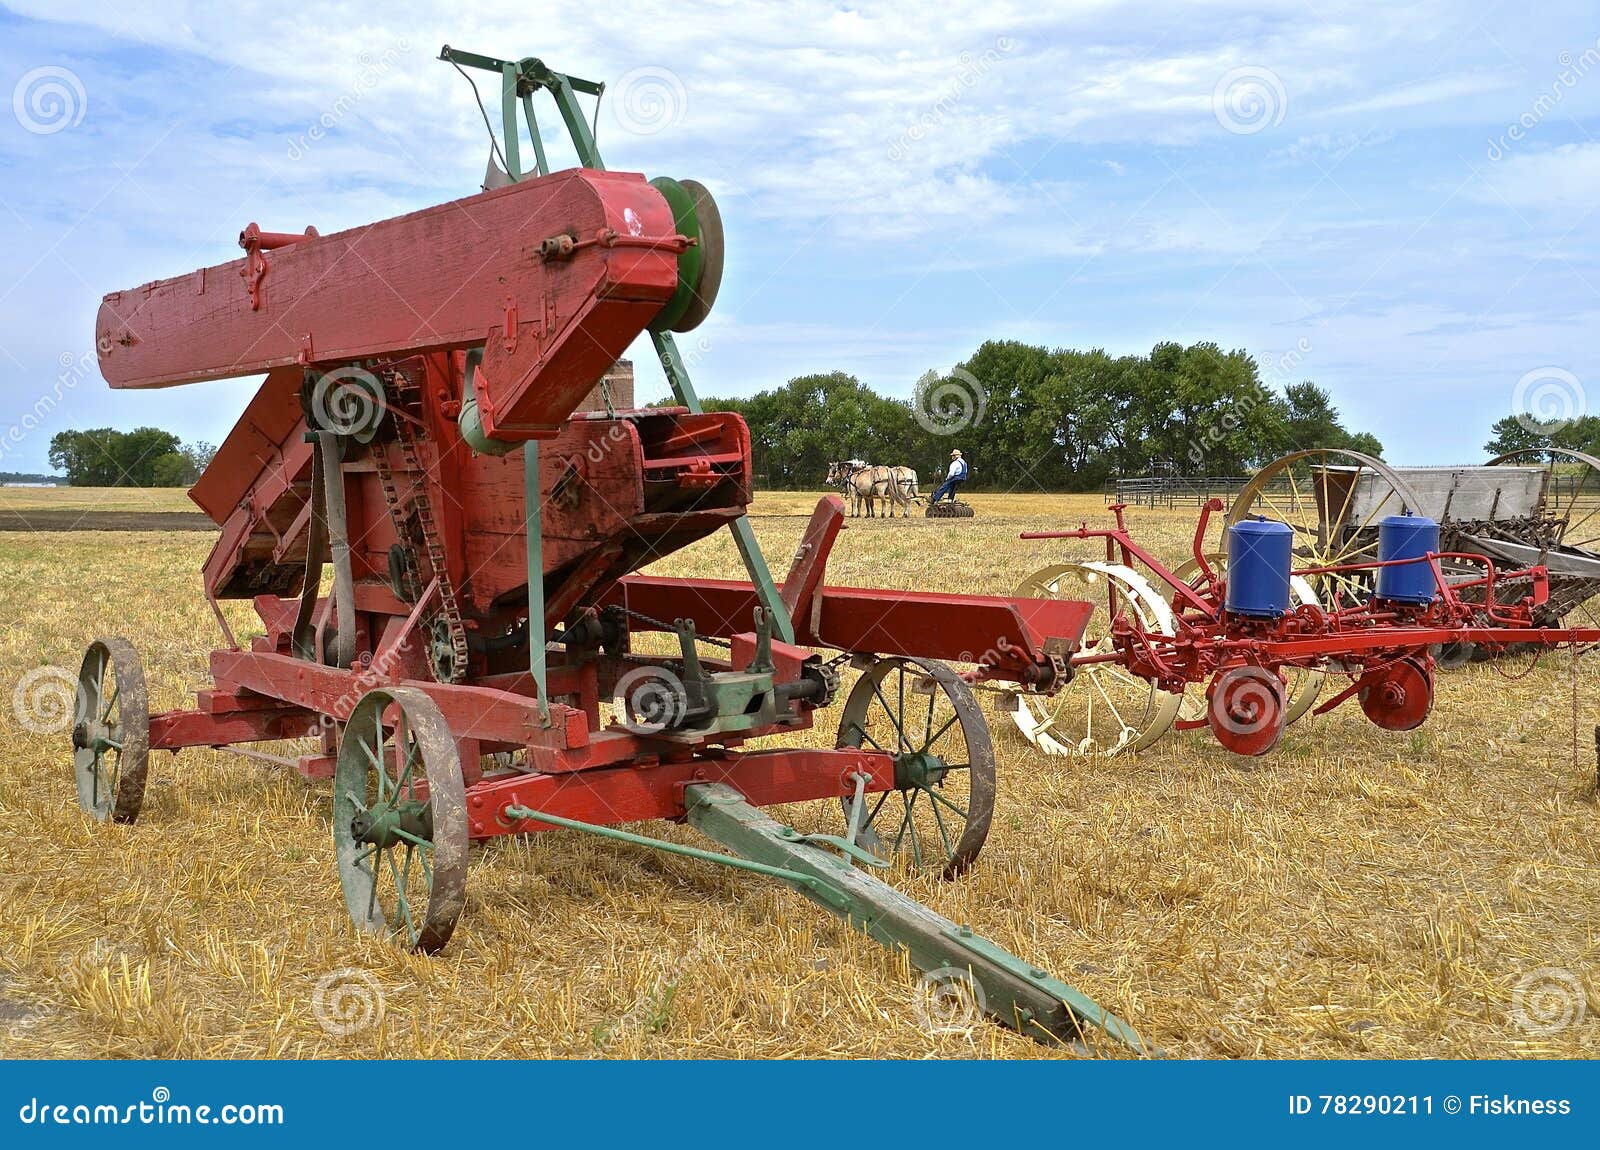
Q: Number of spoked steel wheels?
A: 7